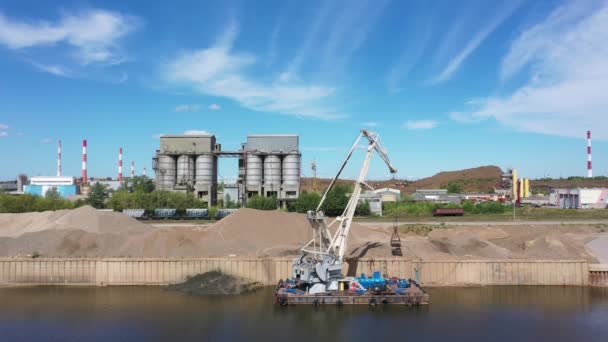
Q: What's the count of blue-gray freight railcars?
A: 4